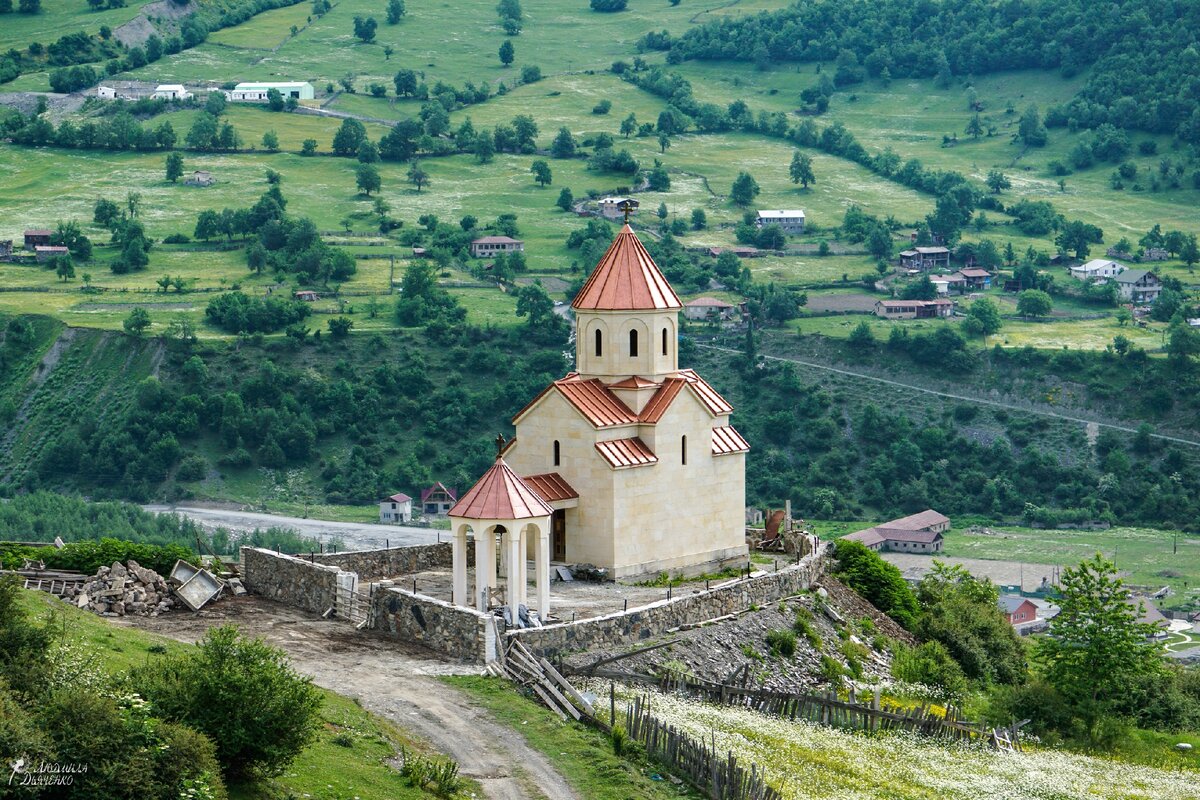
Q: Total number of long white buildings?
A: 1